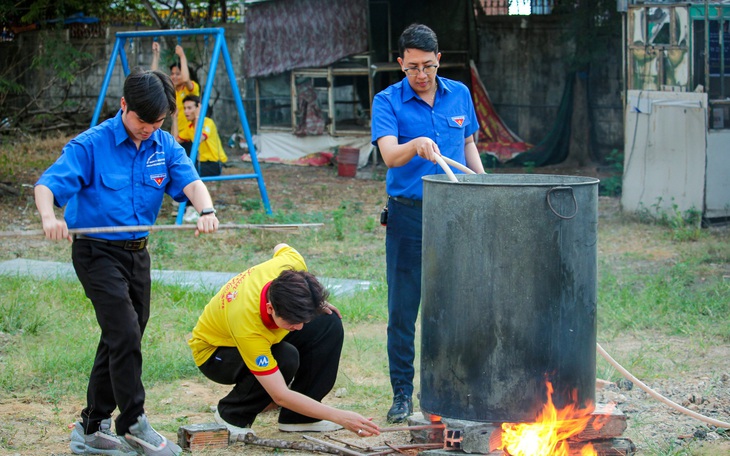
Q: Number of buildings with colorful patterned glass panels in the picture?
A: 1